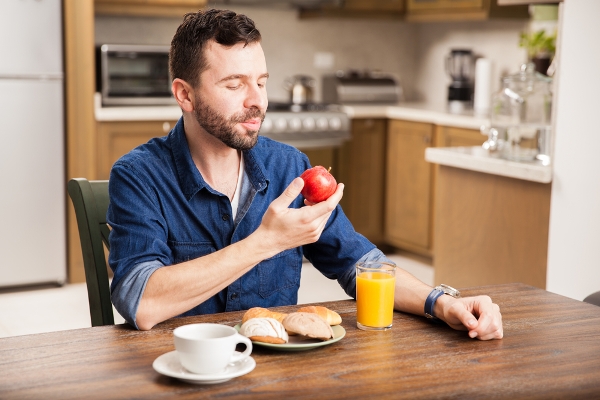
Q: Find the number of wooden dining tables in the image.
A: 1